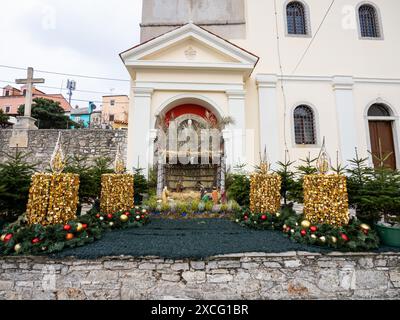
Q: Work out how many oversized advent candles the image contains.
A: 4